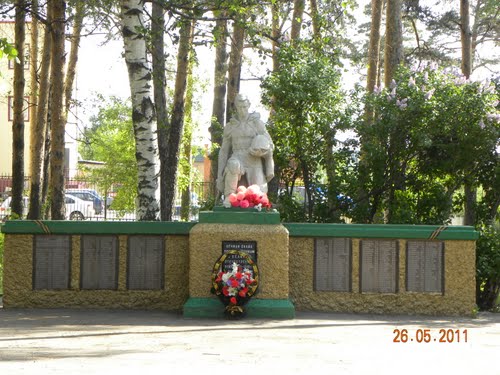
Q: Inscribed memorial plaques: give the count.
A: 7